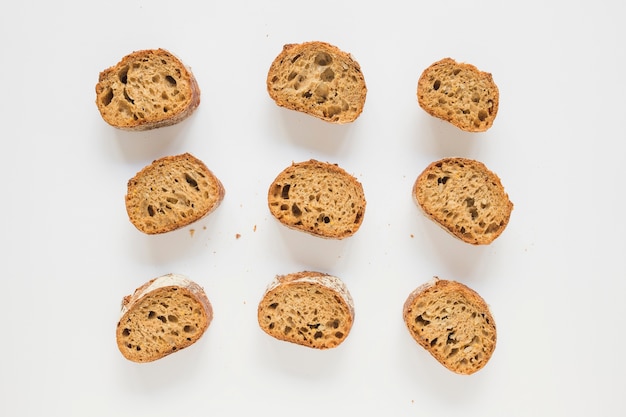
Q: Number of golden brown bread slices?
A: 9